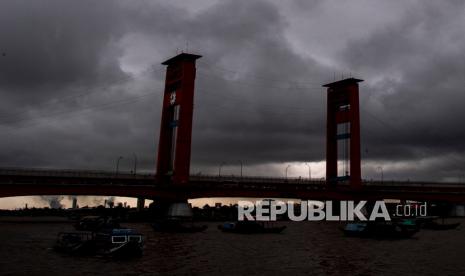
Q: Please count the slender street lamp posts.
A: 7